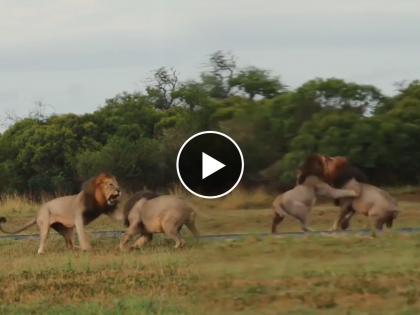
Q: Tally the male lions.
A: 4